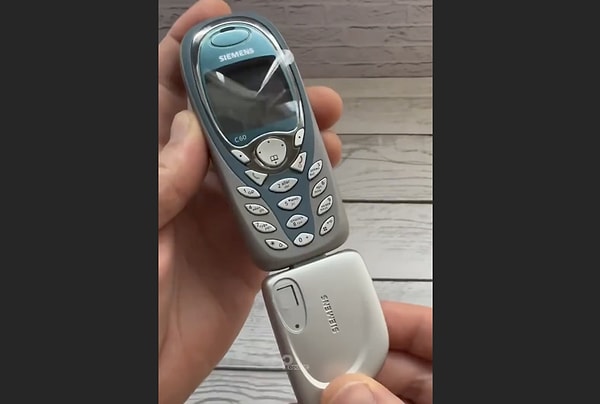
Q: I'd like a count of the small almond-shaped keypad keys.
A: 12